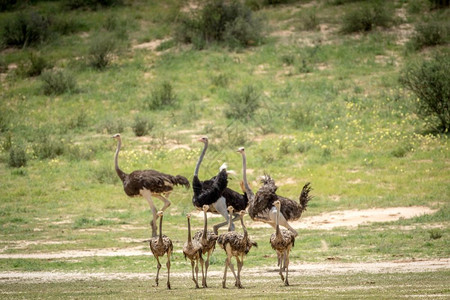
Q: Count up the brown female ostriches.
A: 2